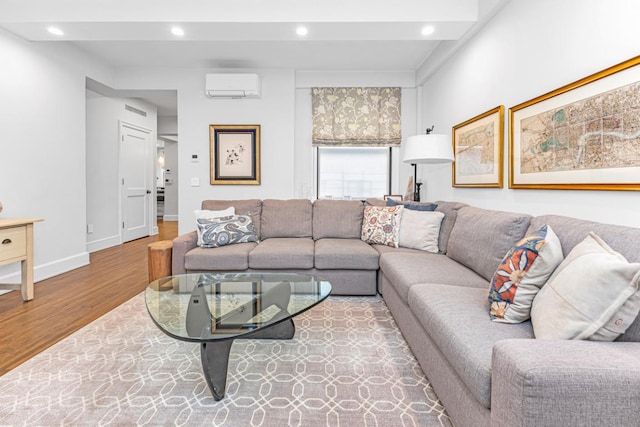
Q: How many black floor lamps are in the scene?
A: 1